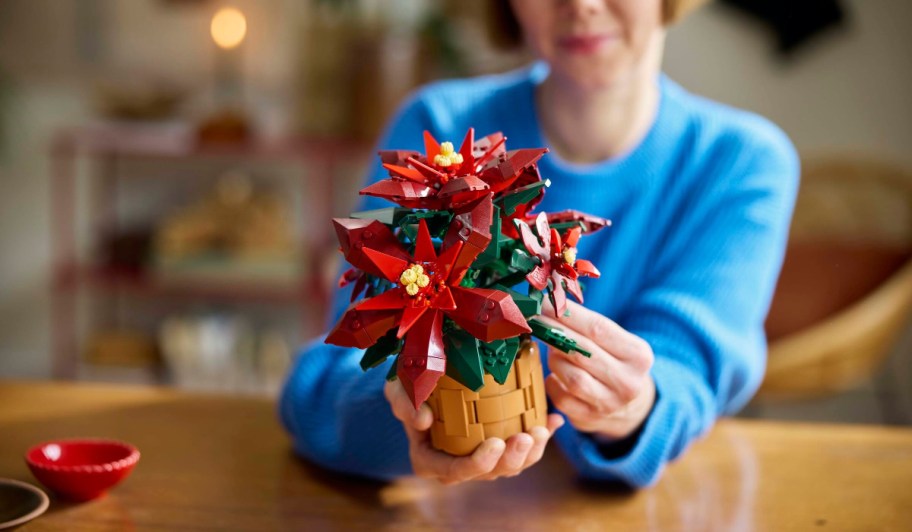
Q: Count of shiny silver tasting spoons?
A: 0